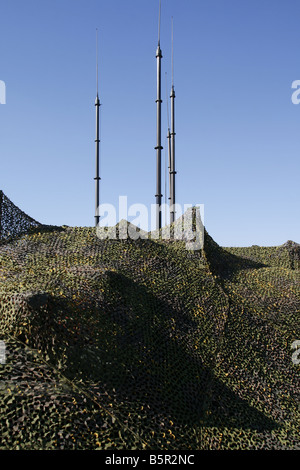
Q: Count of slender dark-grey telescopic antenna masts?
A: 4